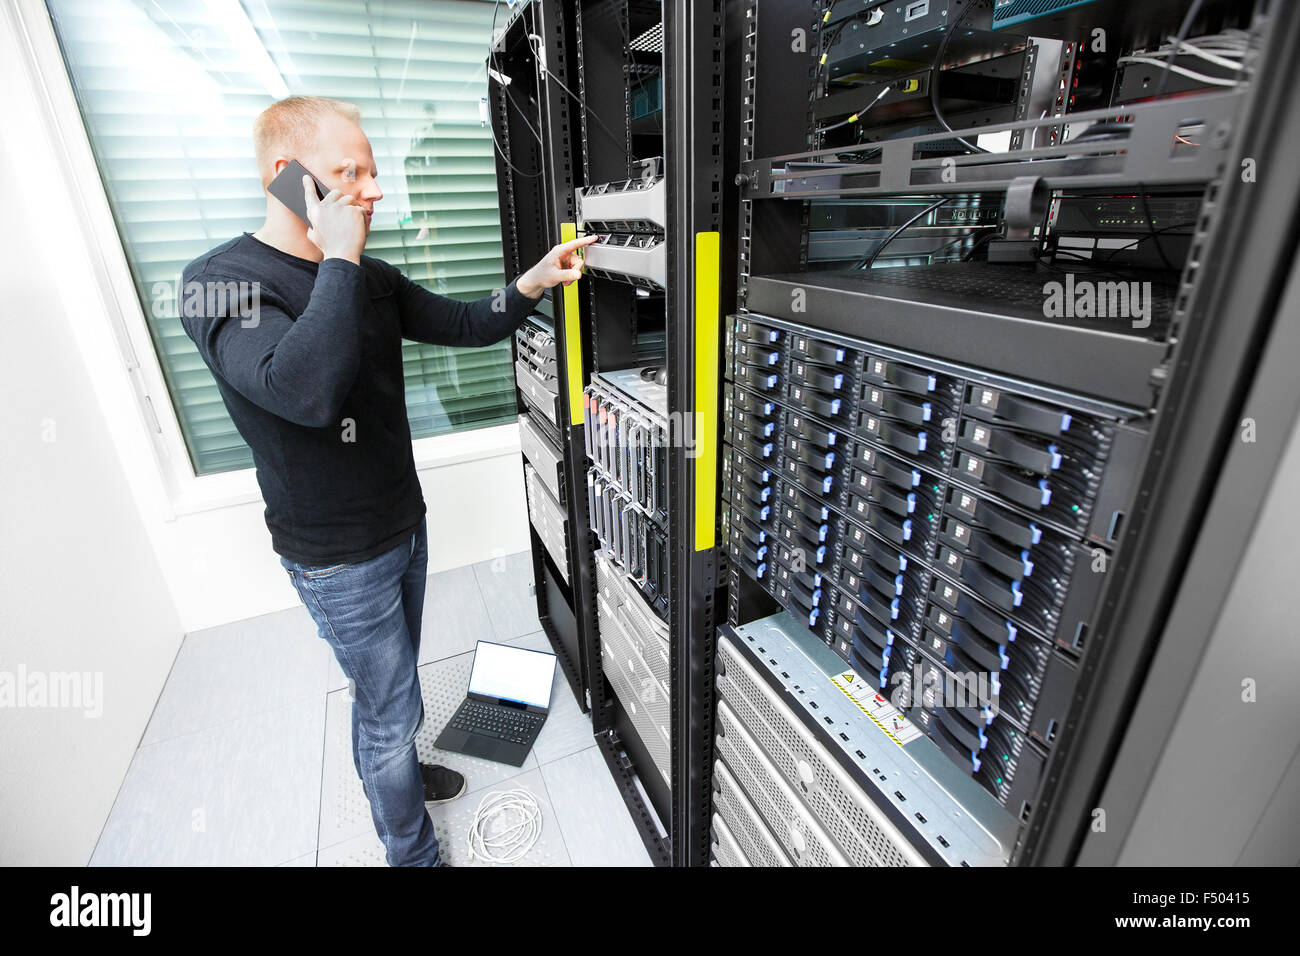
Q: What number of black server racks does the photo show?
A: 3